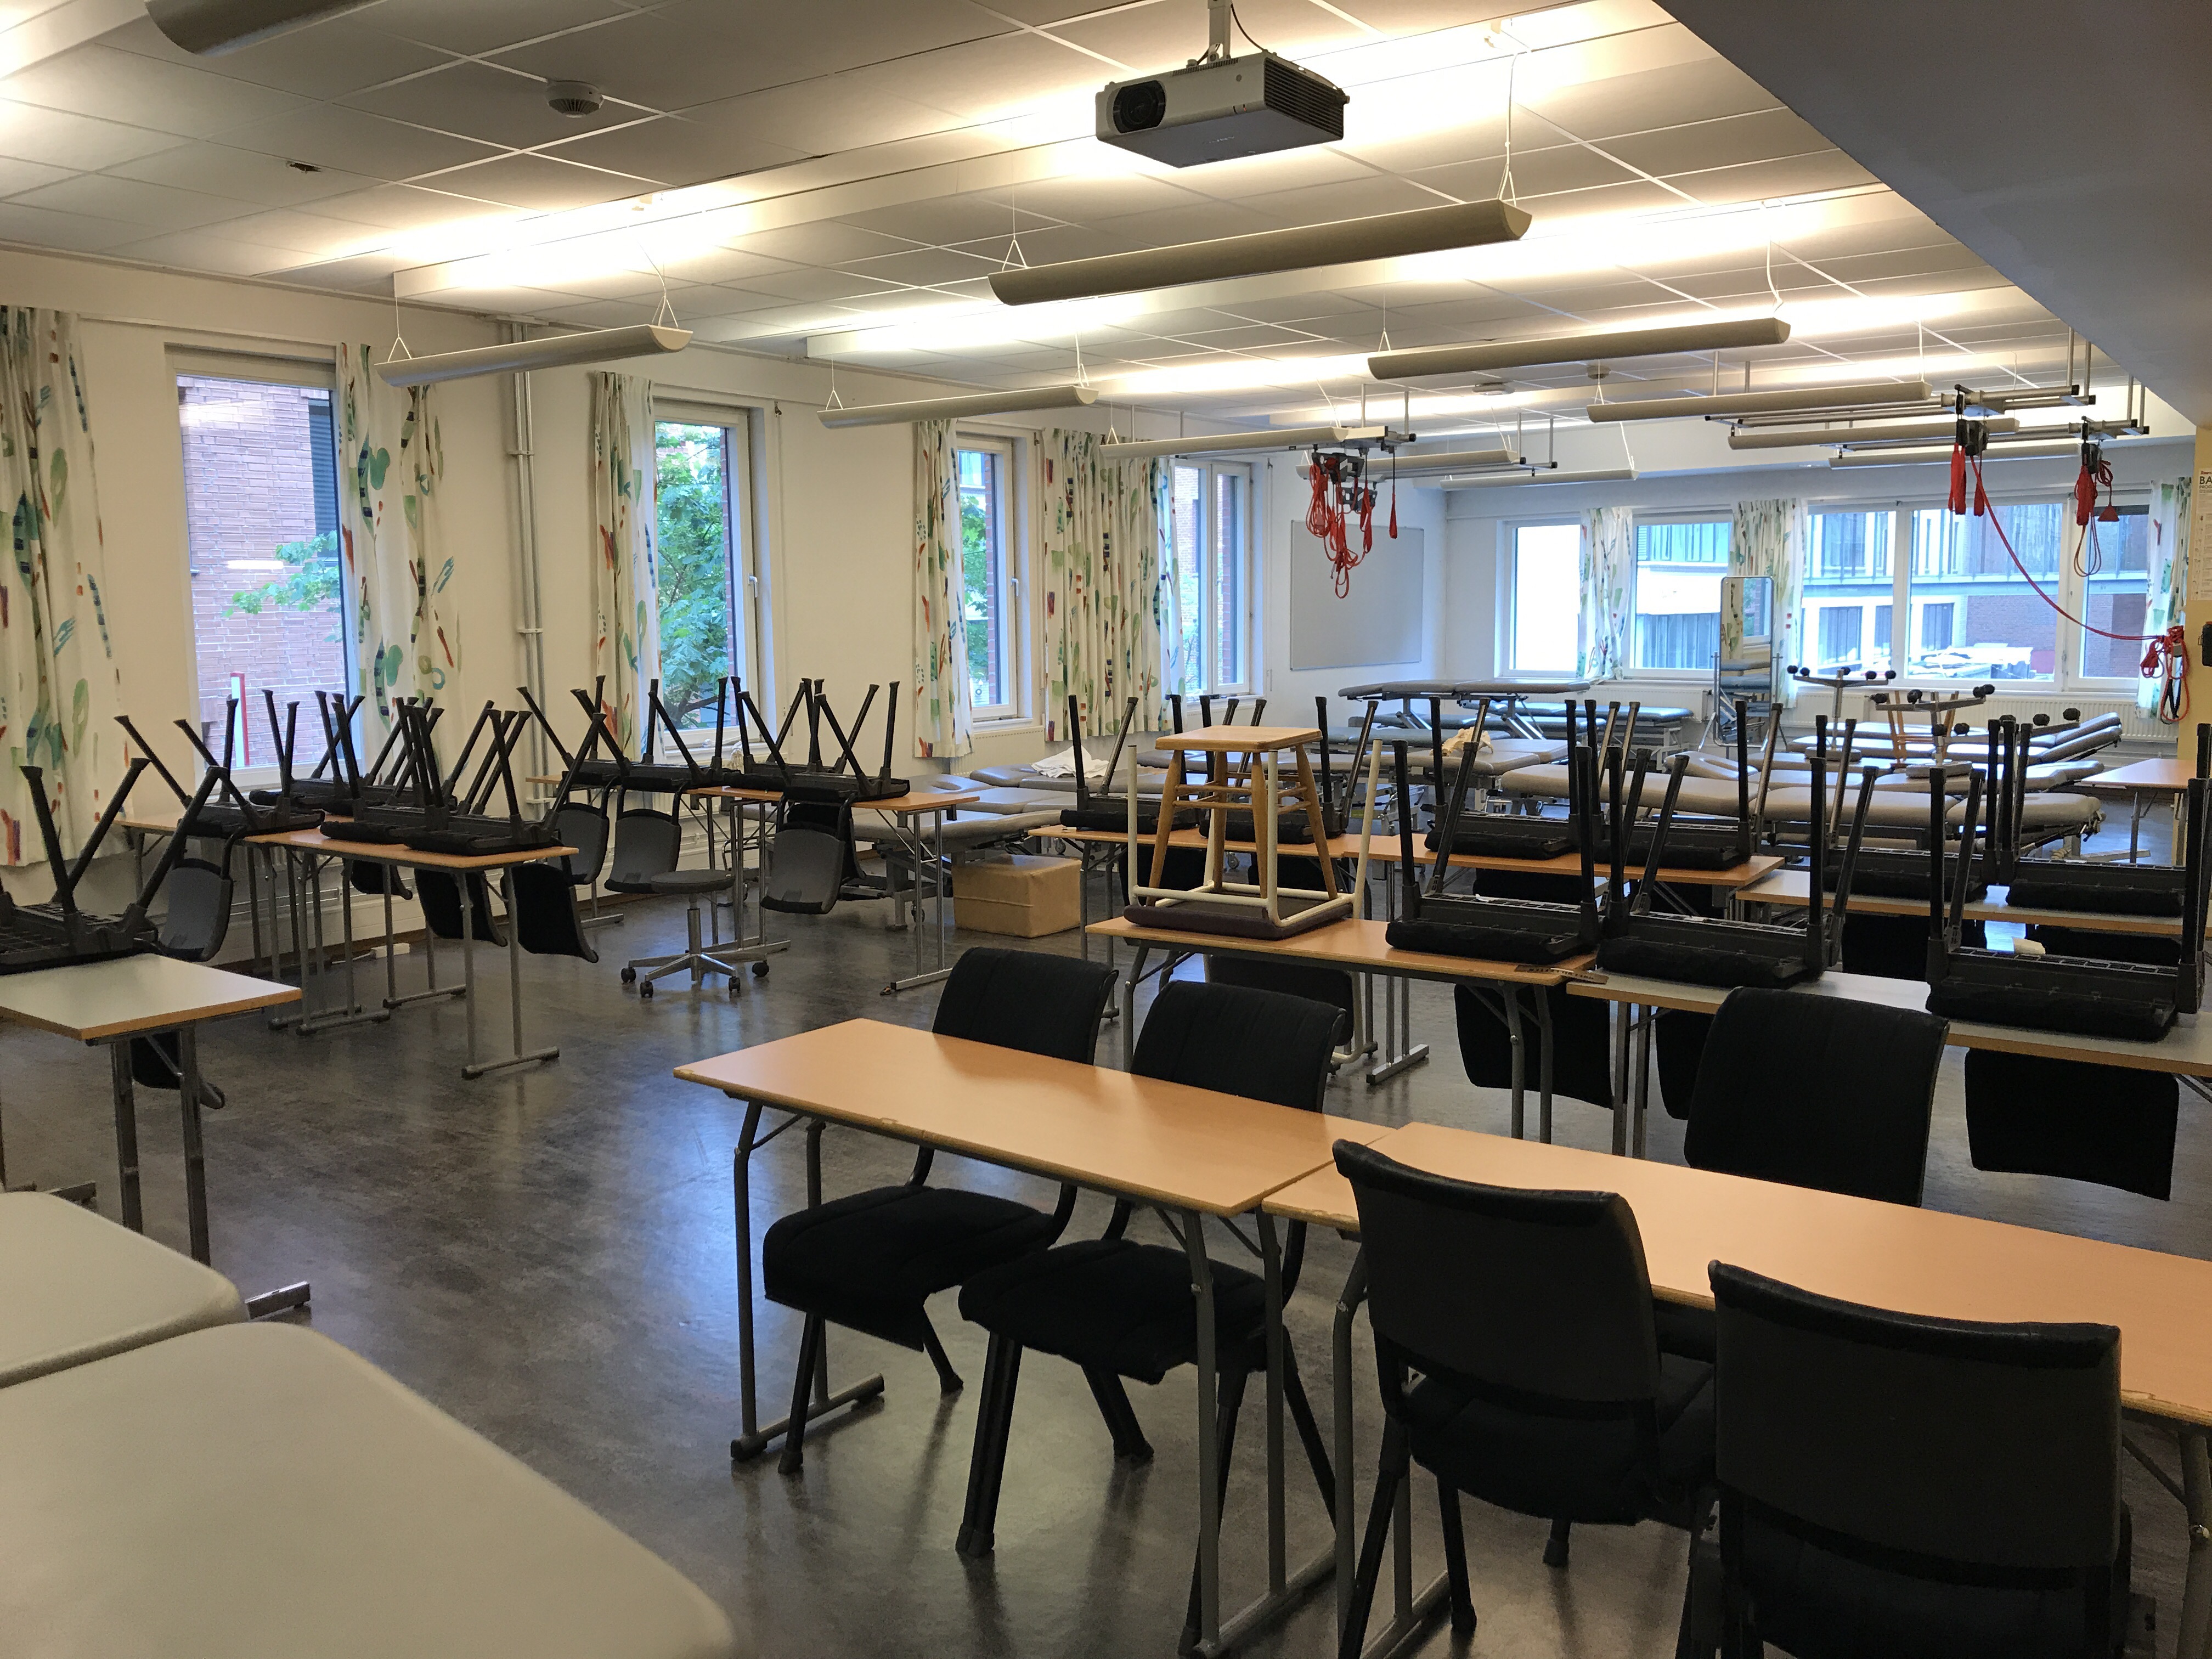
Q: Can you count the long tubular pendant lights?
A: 11